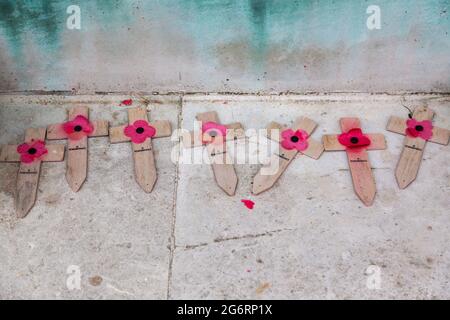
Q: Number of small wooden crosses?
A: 7